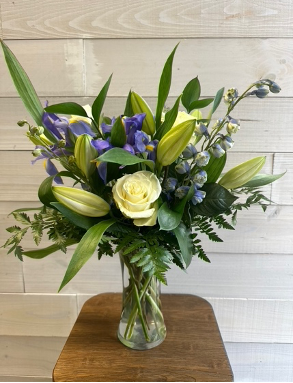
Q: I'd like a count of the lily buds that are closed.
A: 5